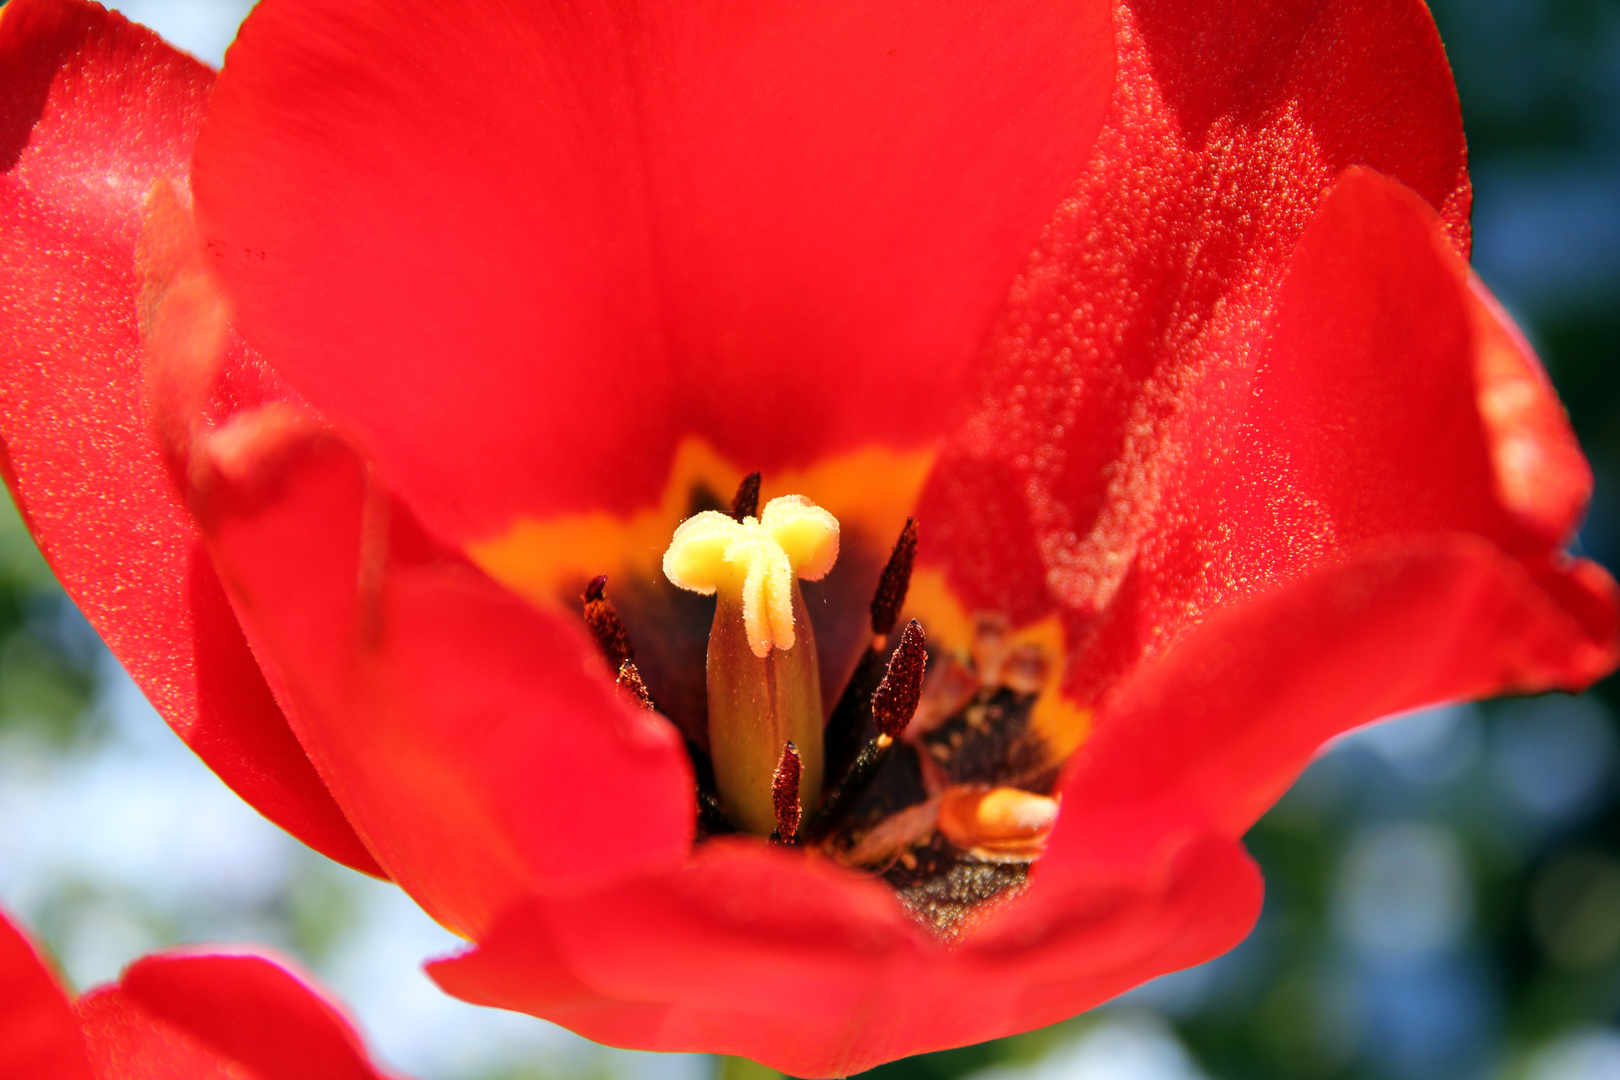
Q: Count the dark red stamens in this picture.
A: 6